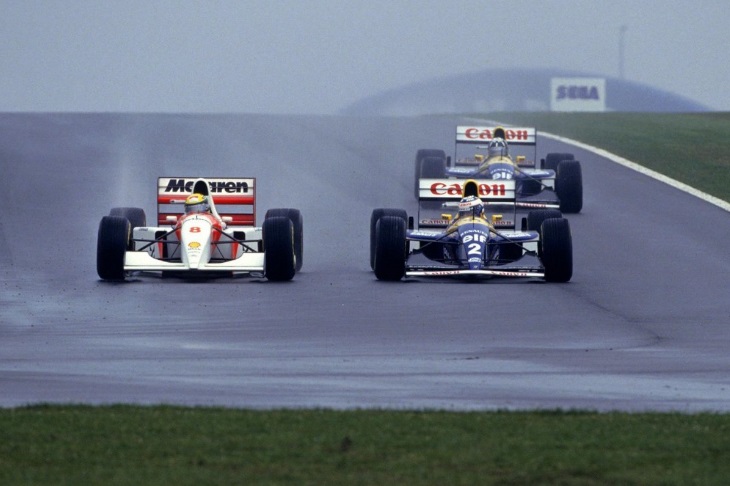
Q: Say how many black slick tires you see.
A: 12